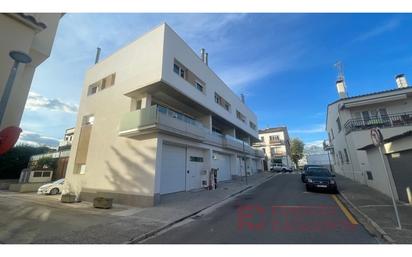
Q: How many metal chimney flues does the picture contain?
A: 4